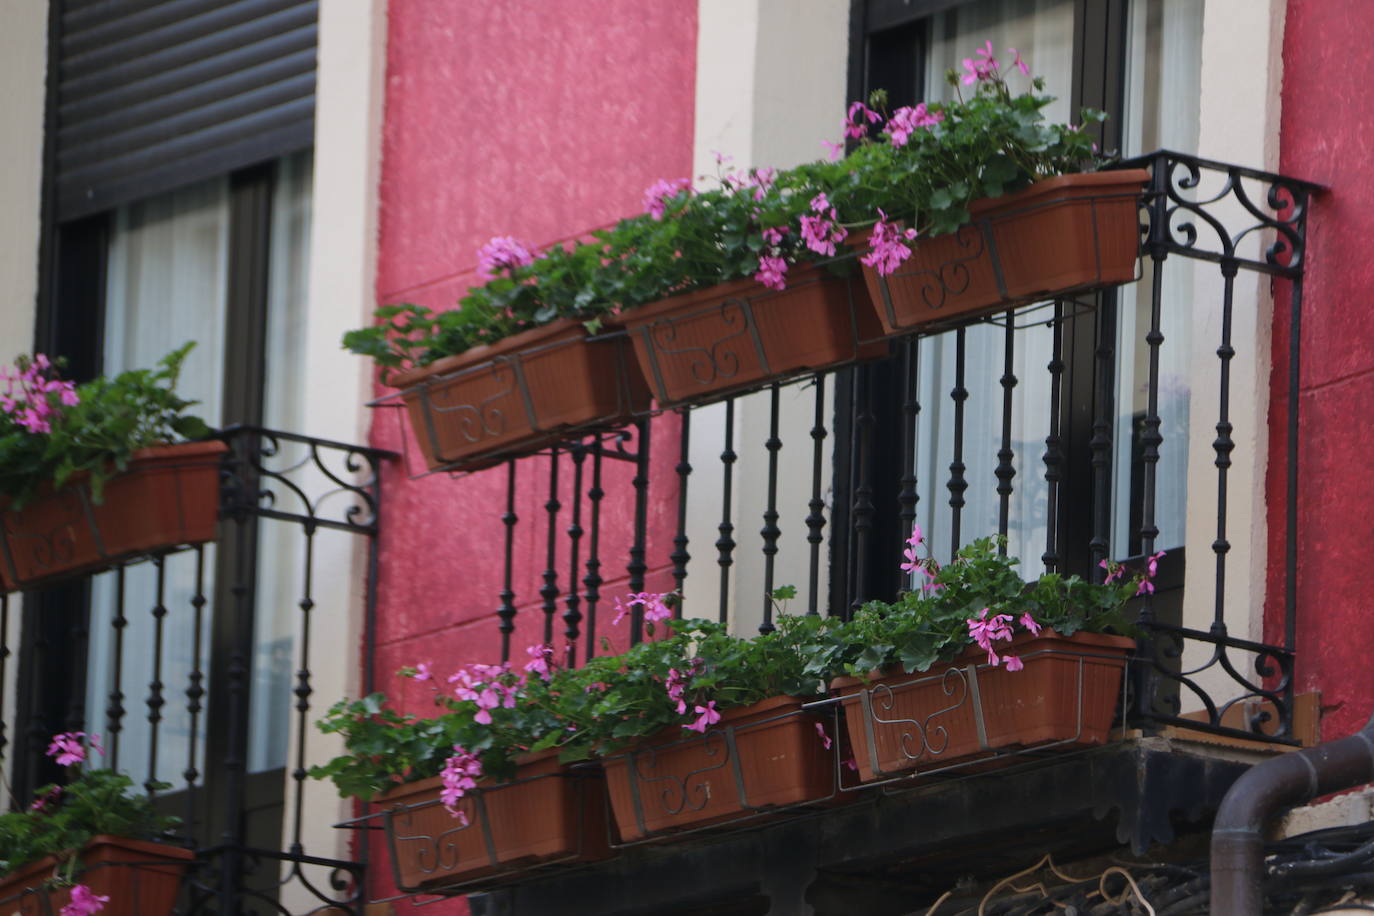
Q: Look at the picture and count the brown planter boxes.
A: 8